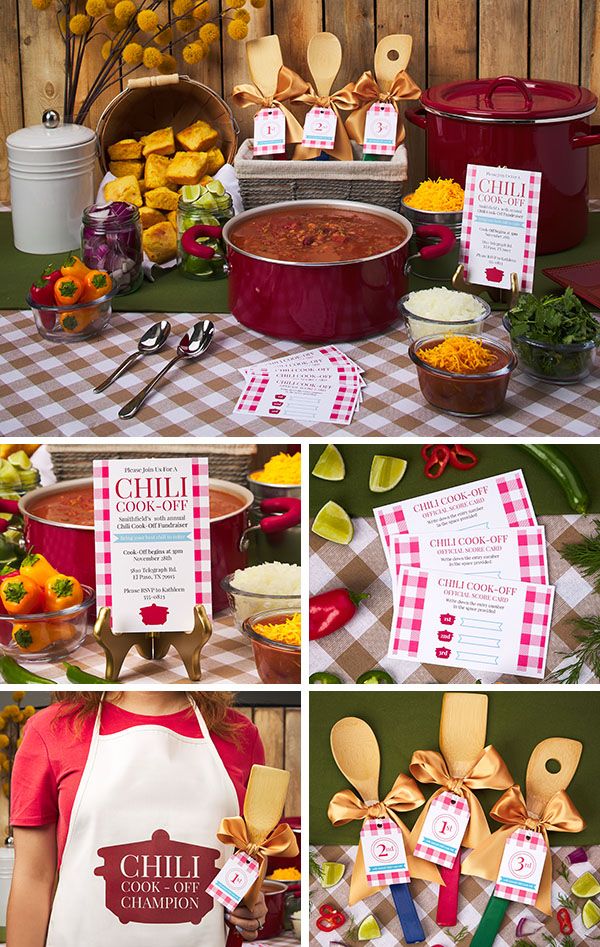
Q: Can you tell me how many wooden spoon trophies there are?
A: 7